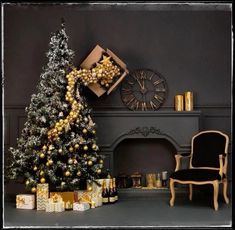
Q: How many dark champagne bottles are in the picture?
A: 3